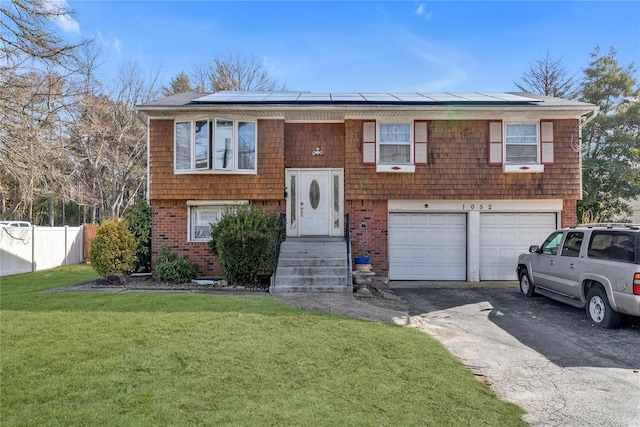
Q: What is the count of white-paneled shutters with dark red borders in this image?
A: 4